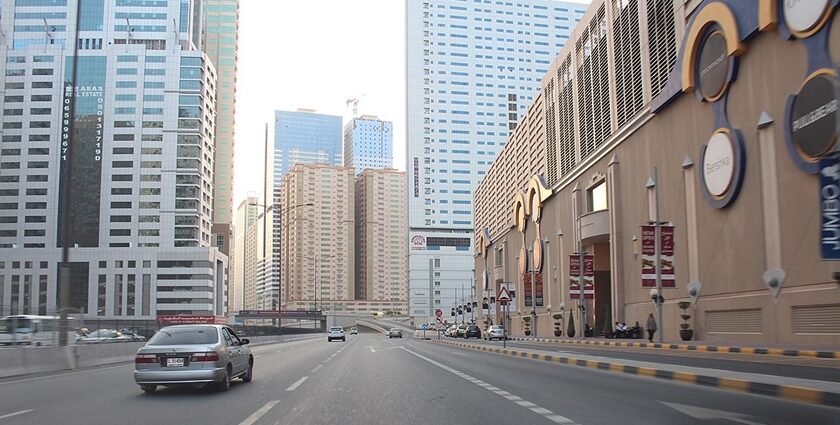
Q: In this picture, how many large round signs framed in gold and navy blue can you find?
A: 4